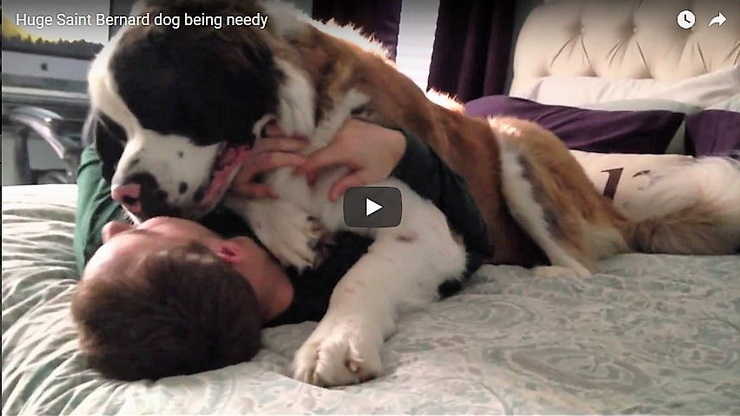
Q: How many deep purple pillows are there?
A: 2